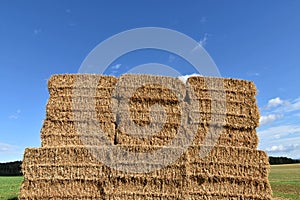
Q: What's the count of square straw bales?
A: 15